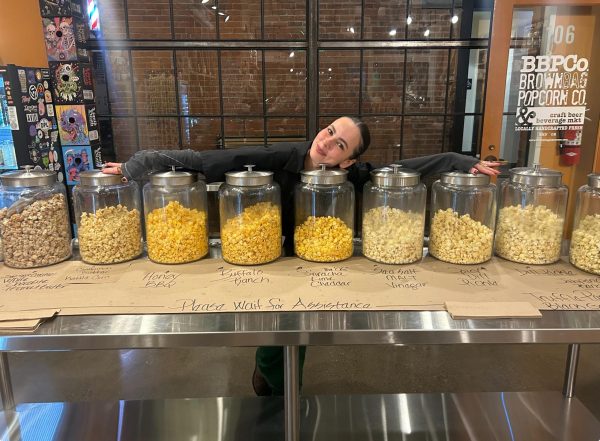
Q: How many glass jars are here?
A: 9